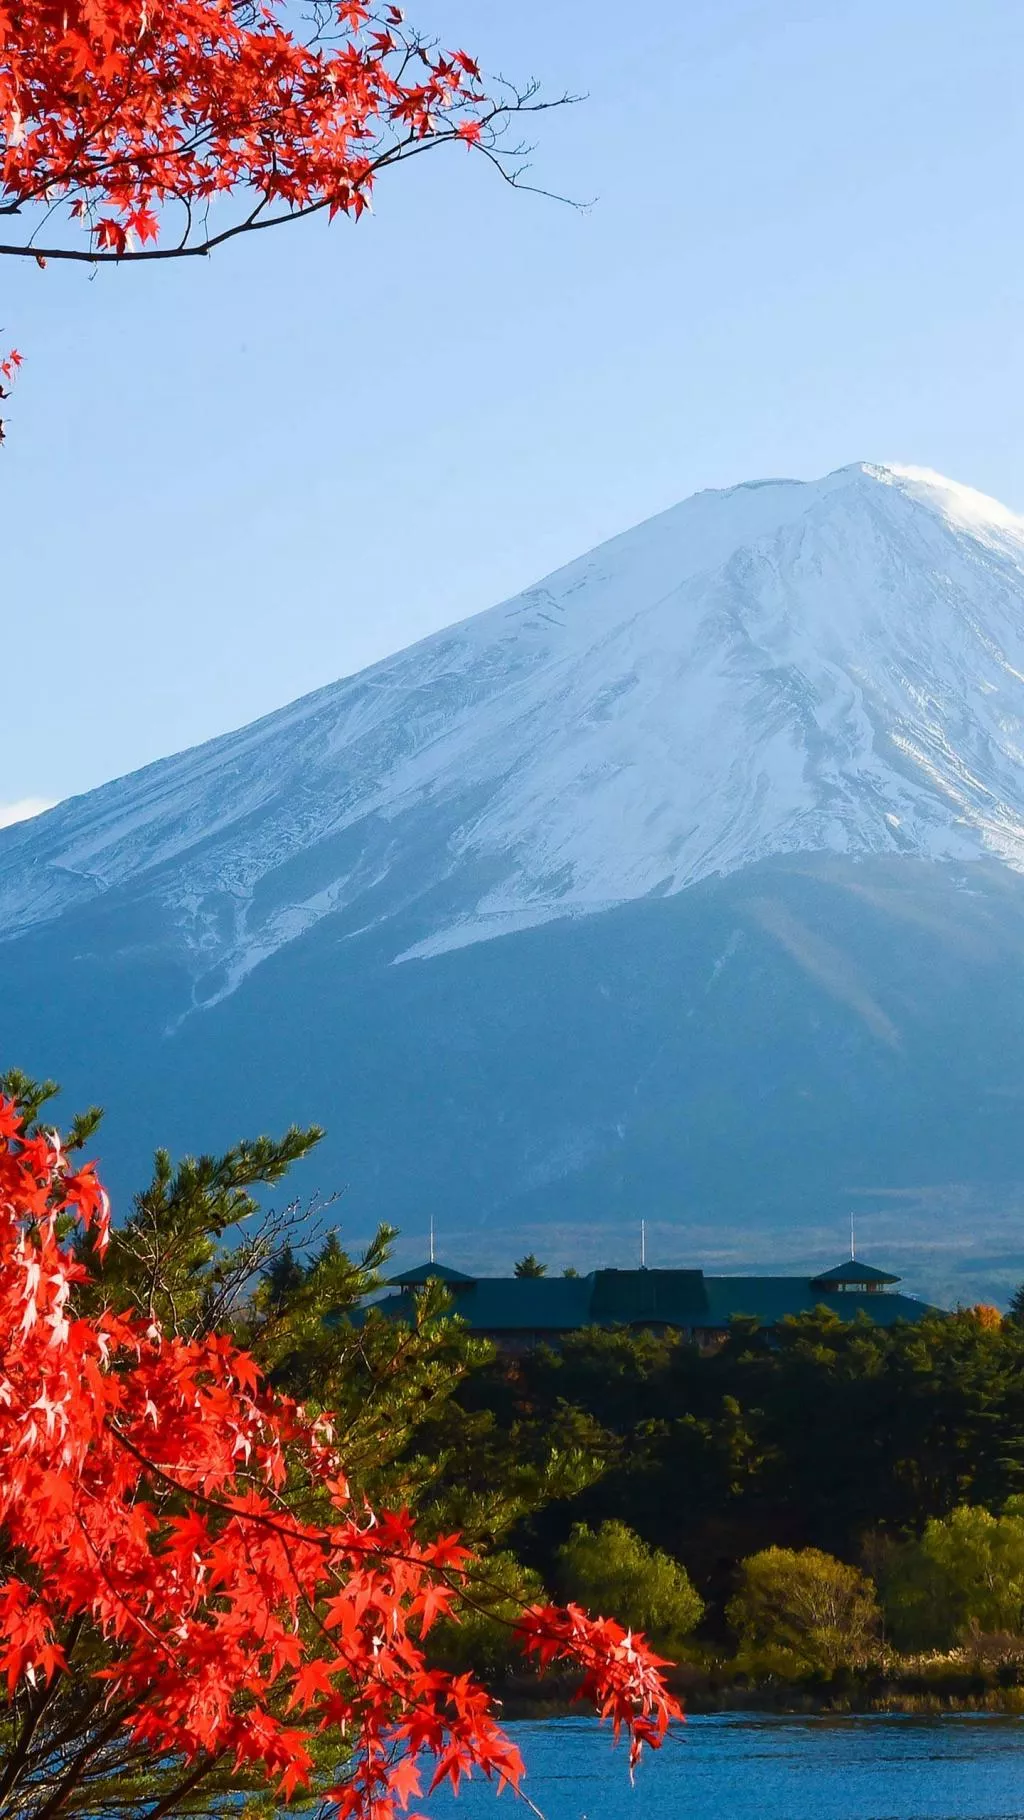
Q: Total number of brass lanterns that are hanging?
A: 0